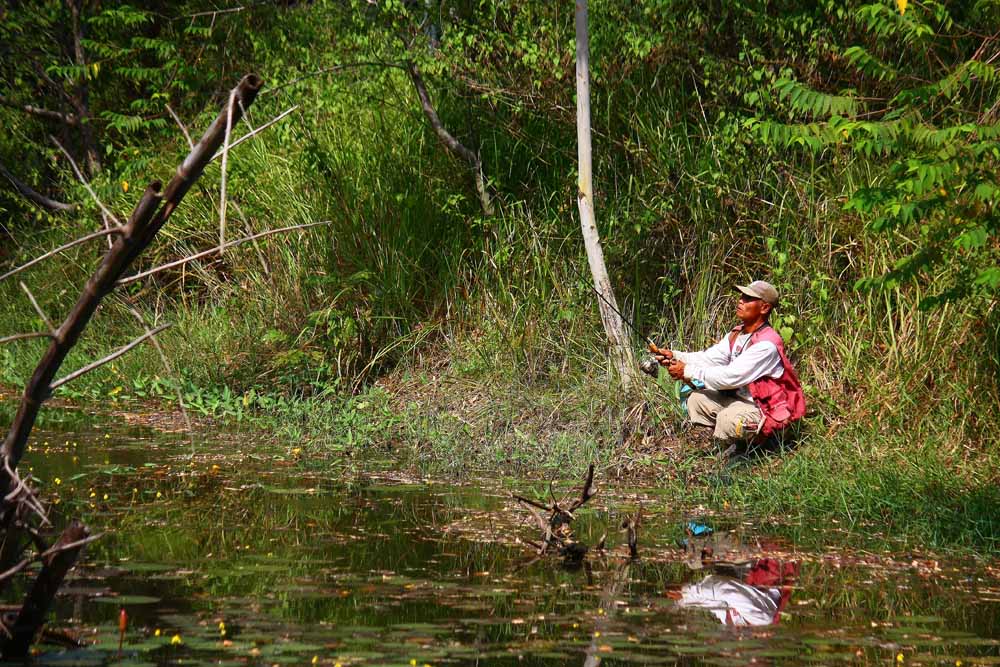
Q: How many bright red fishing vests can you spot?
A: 1